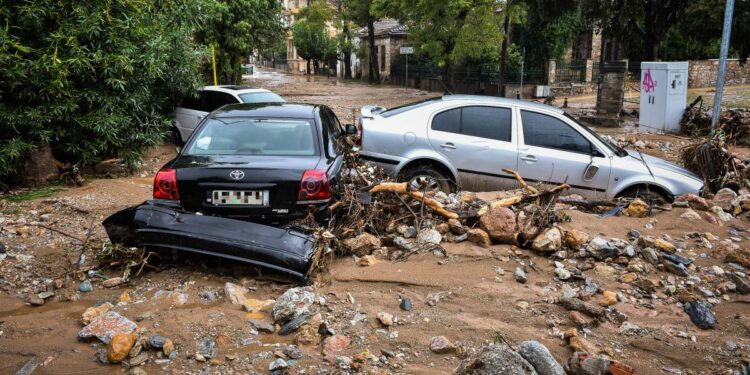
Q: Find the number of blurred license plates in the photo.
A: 1